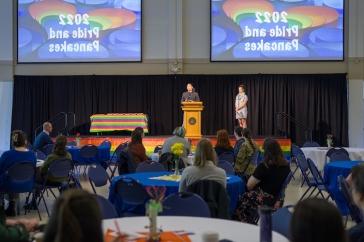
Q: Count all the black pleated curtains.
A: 1